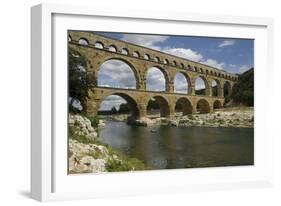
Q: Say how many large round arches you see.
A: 11